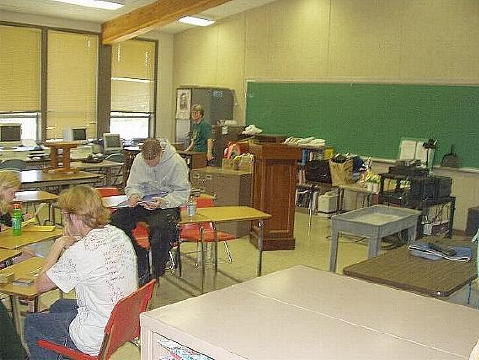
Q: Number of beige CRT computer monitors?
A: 3